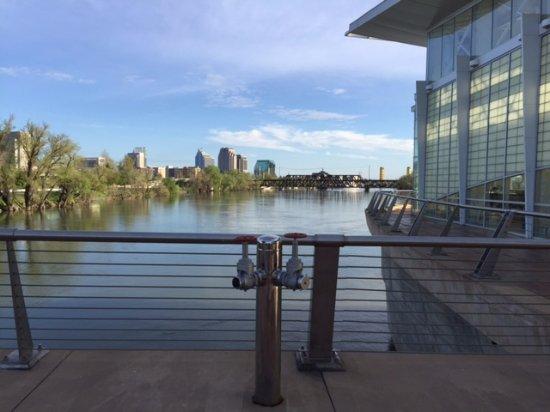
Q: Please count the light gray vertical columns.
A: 3